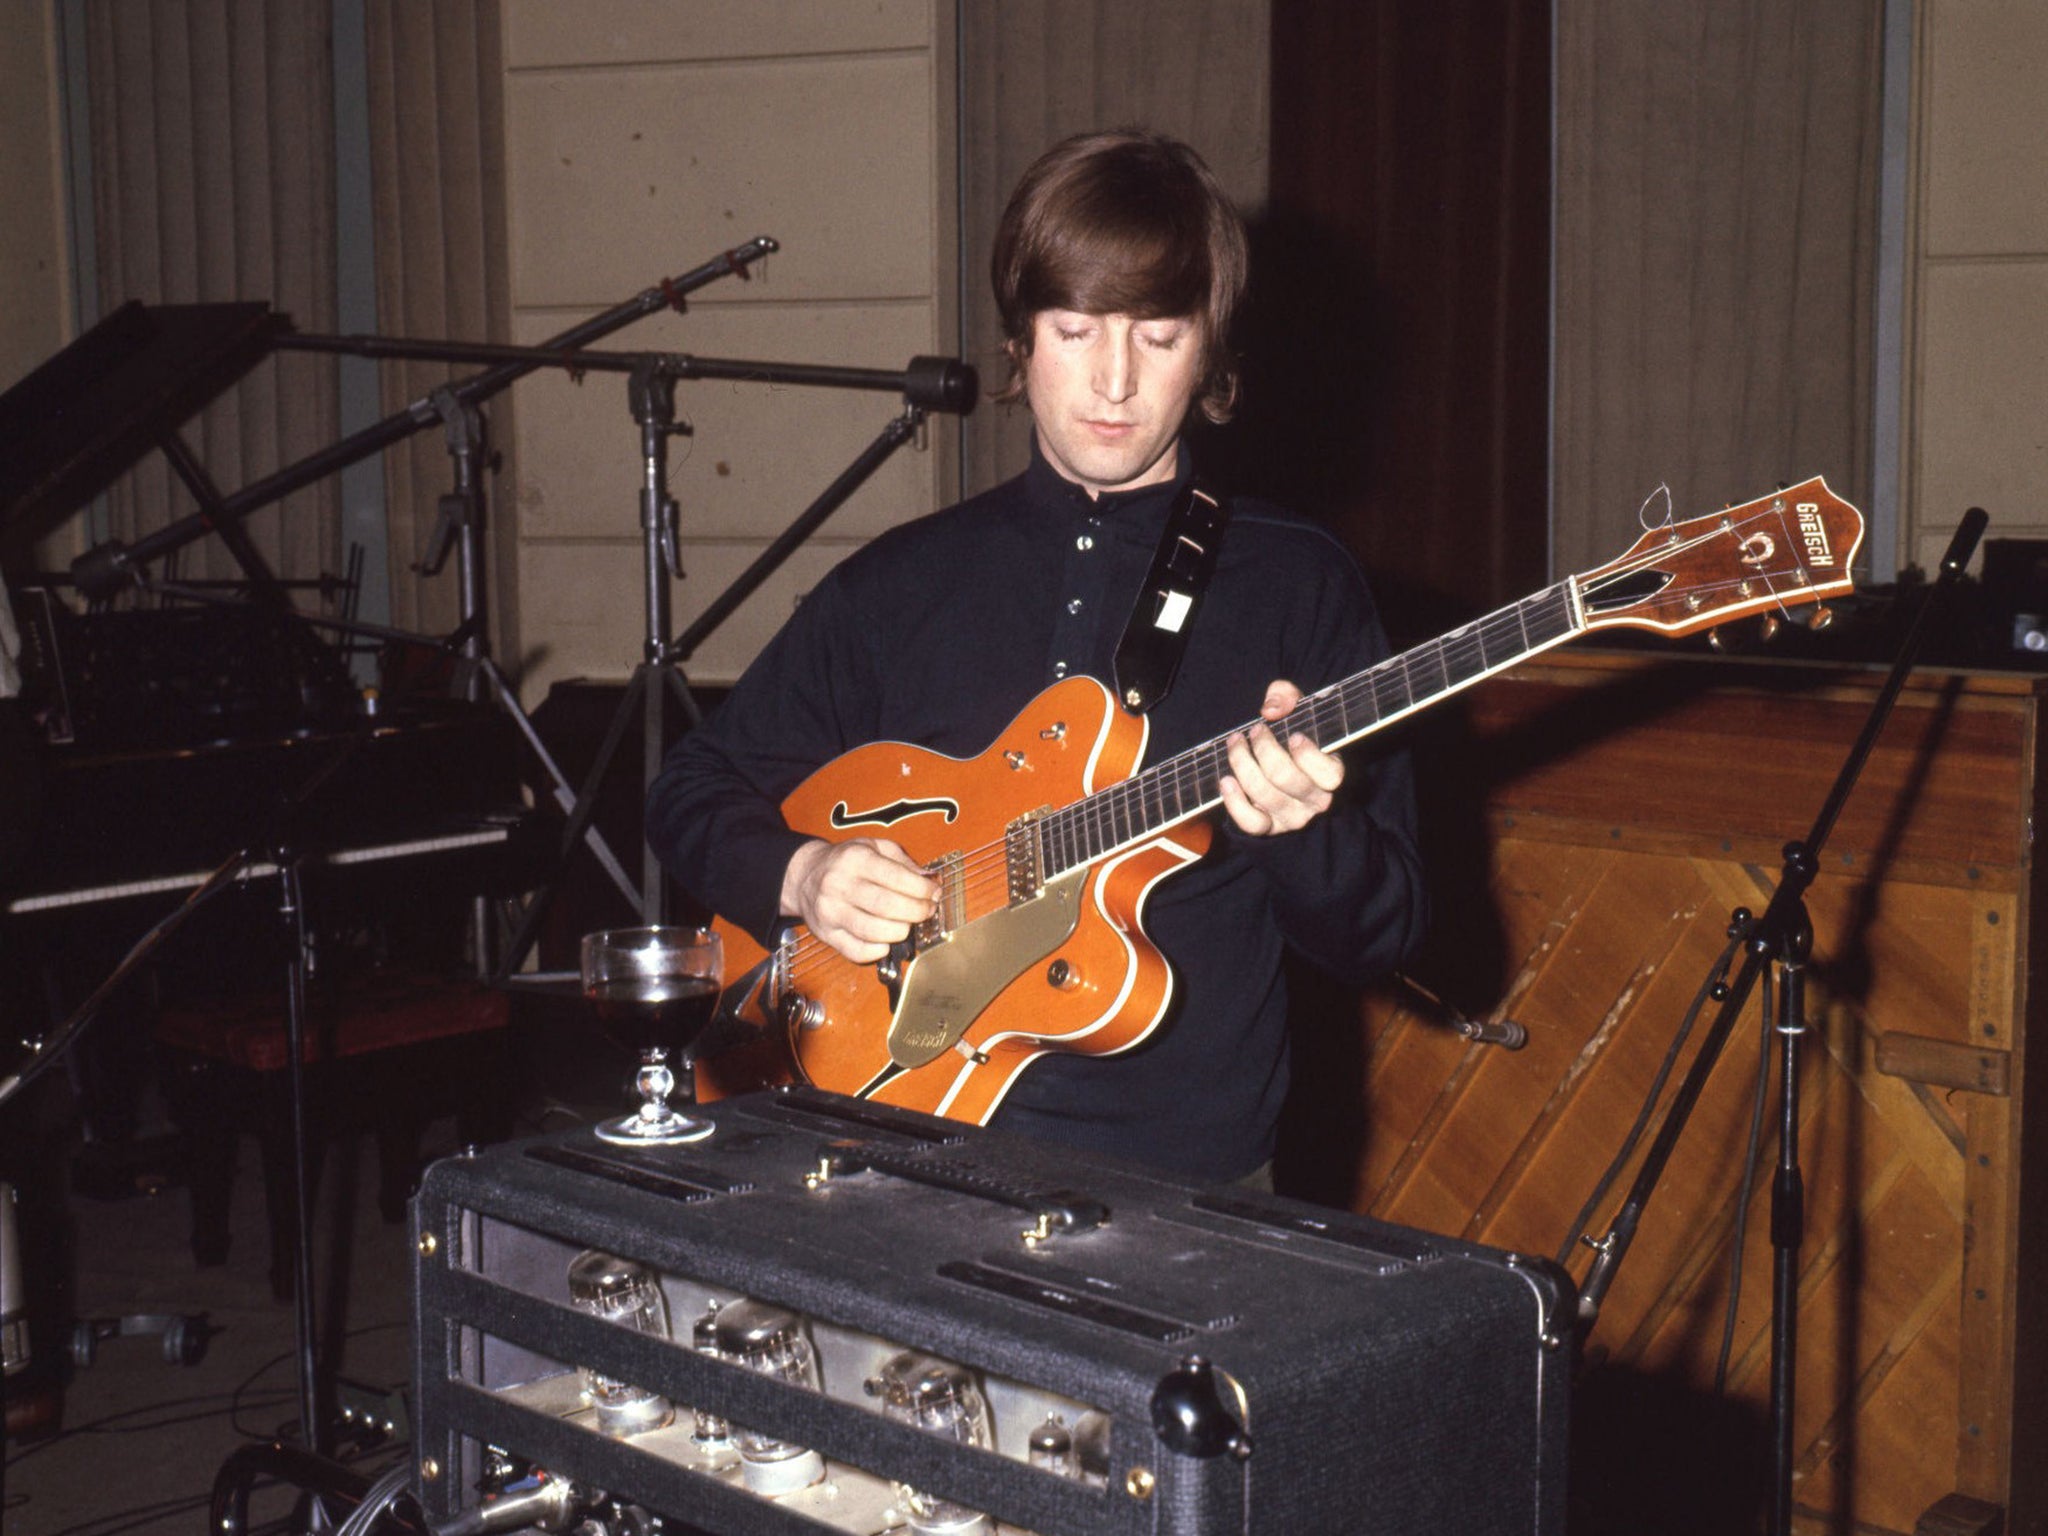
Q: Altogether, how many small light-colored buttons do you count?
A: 4